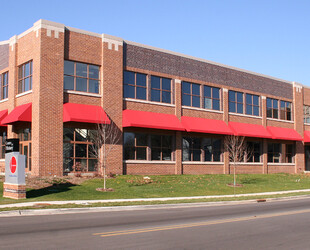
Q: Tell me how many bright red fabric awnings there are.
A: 8